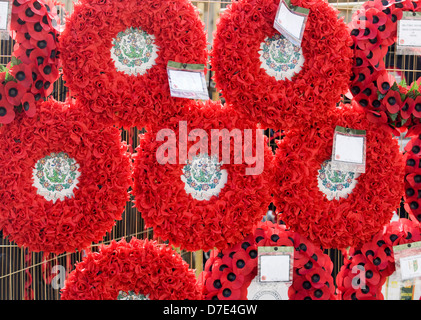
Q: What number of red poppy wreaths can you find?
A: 11